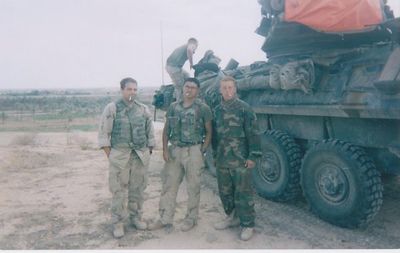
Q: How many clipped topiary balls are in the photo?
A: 0